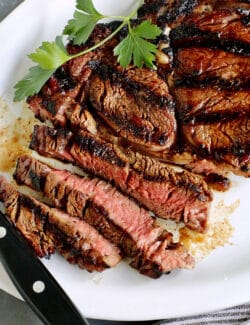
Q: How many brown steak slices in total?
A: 3